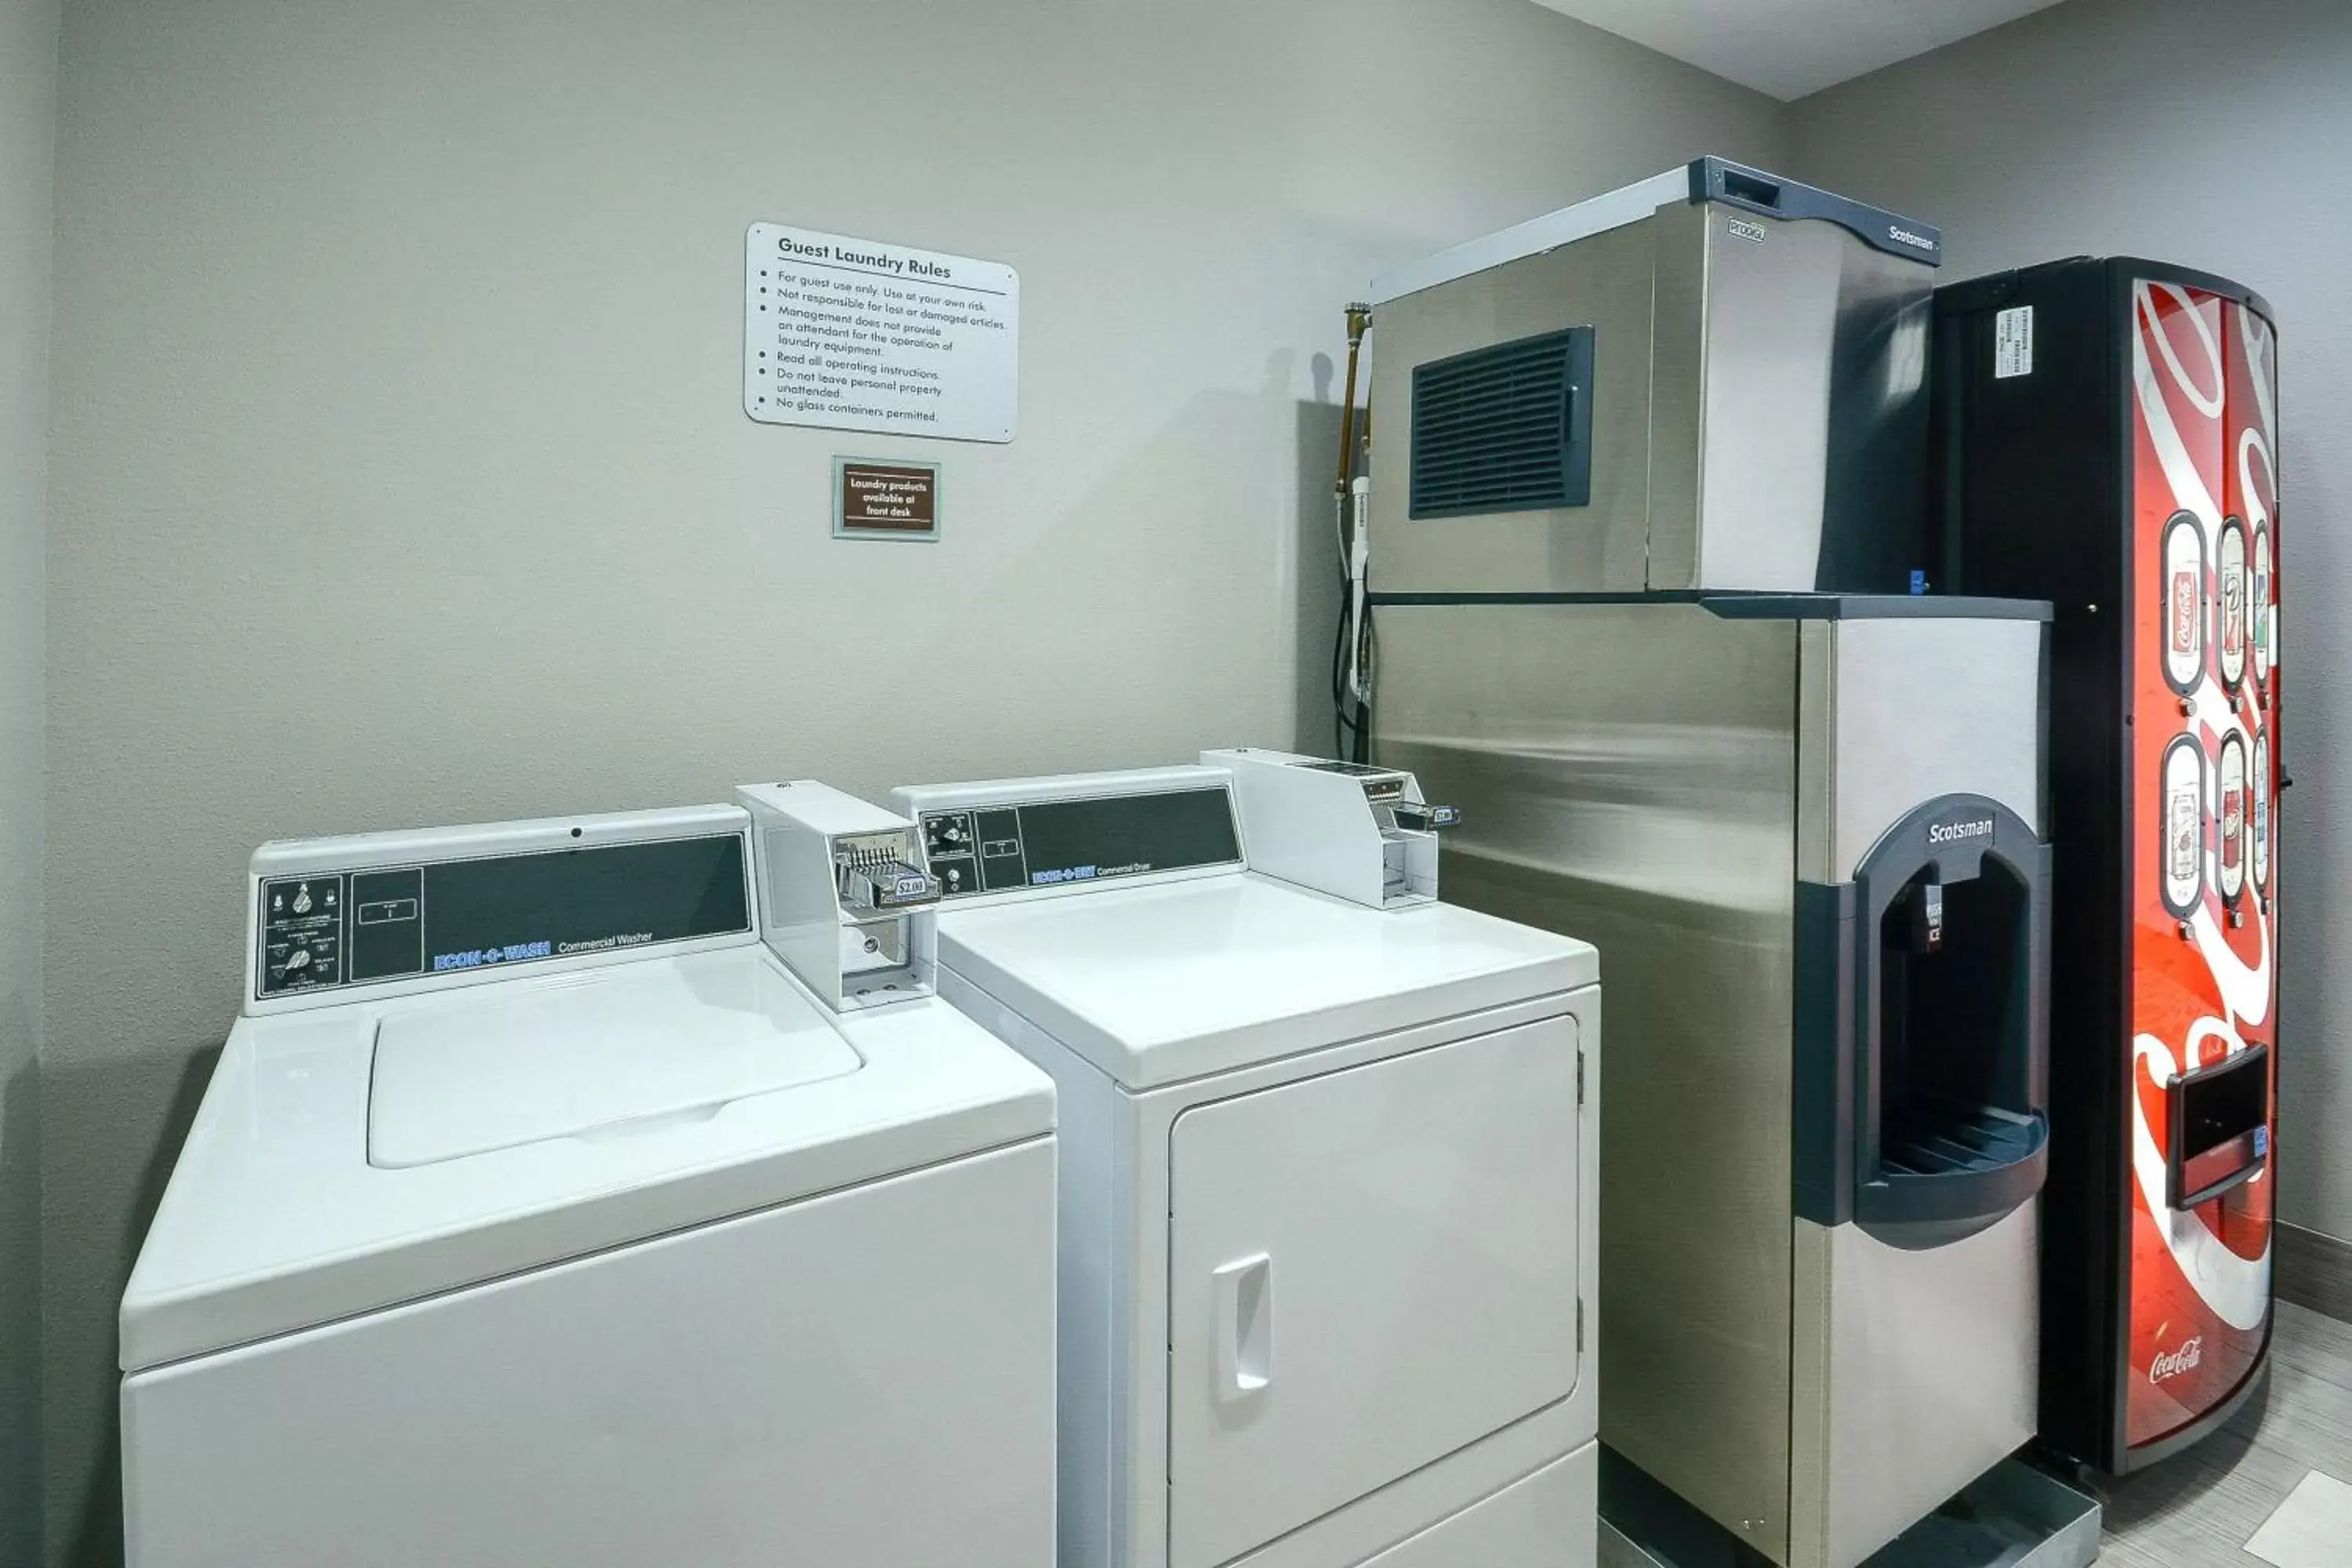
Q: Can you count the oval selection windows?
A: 6